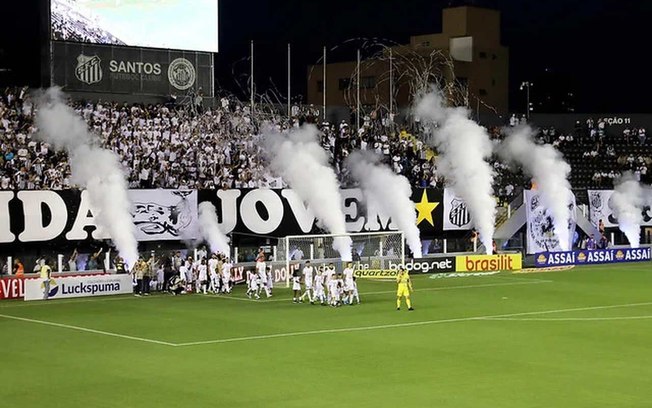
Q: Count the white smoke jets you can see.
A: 7